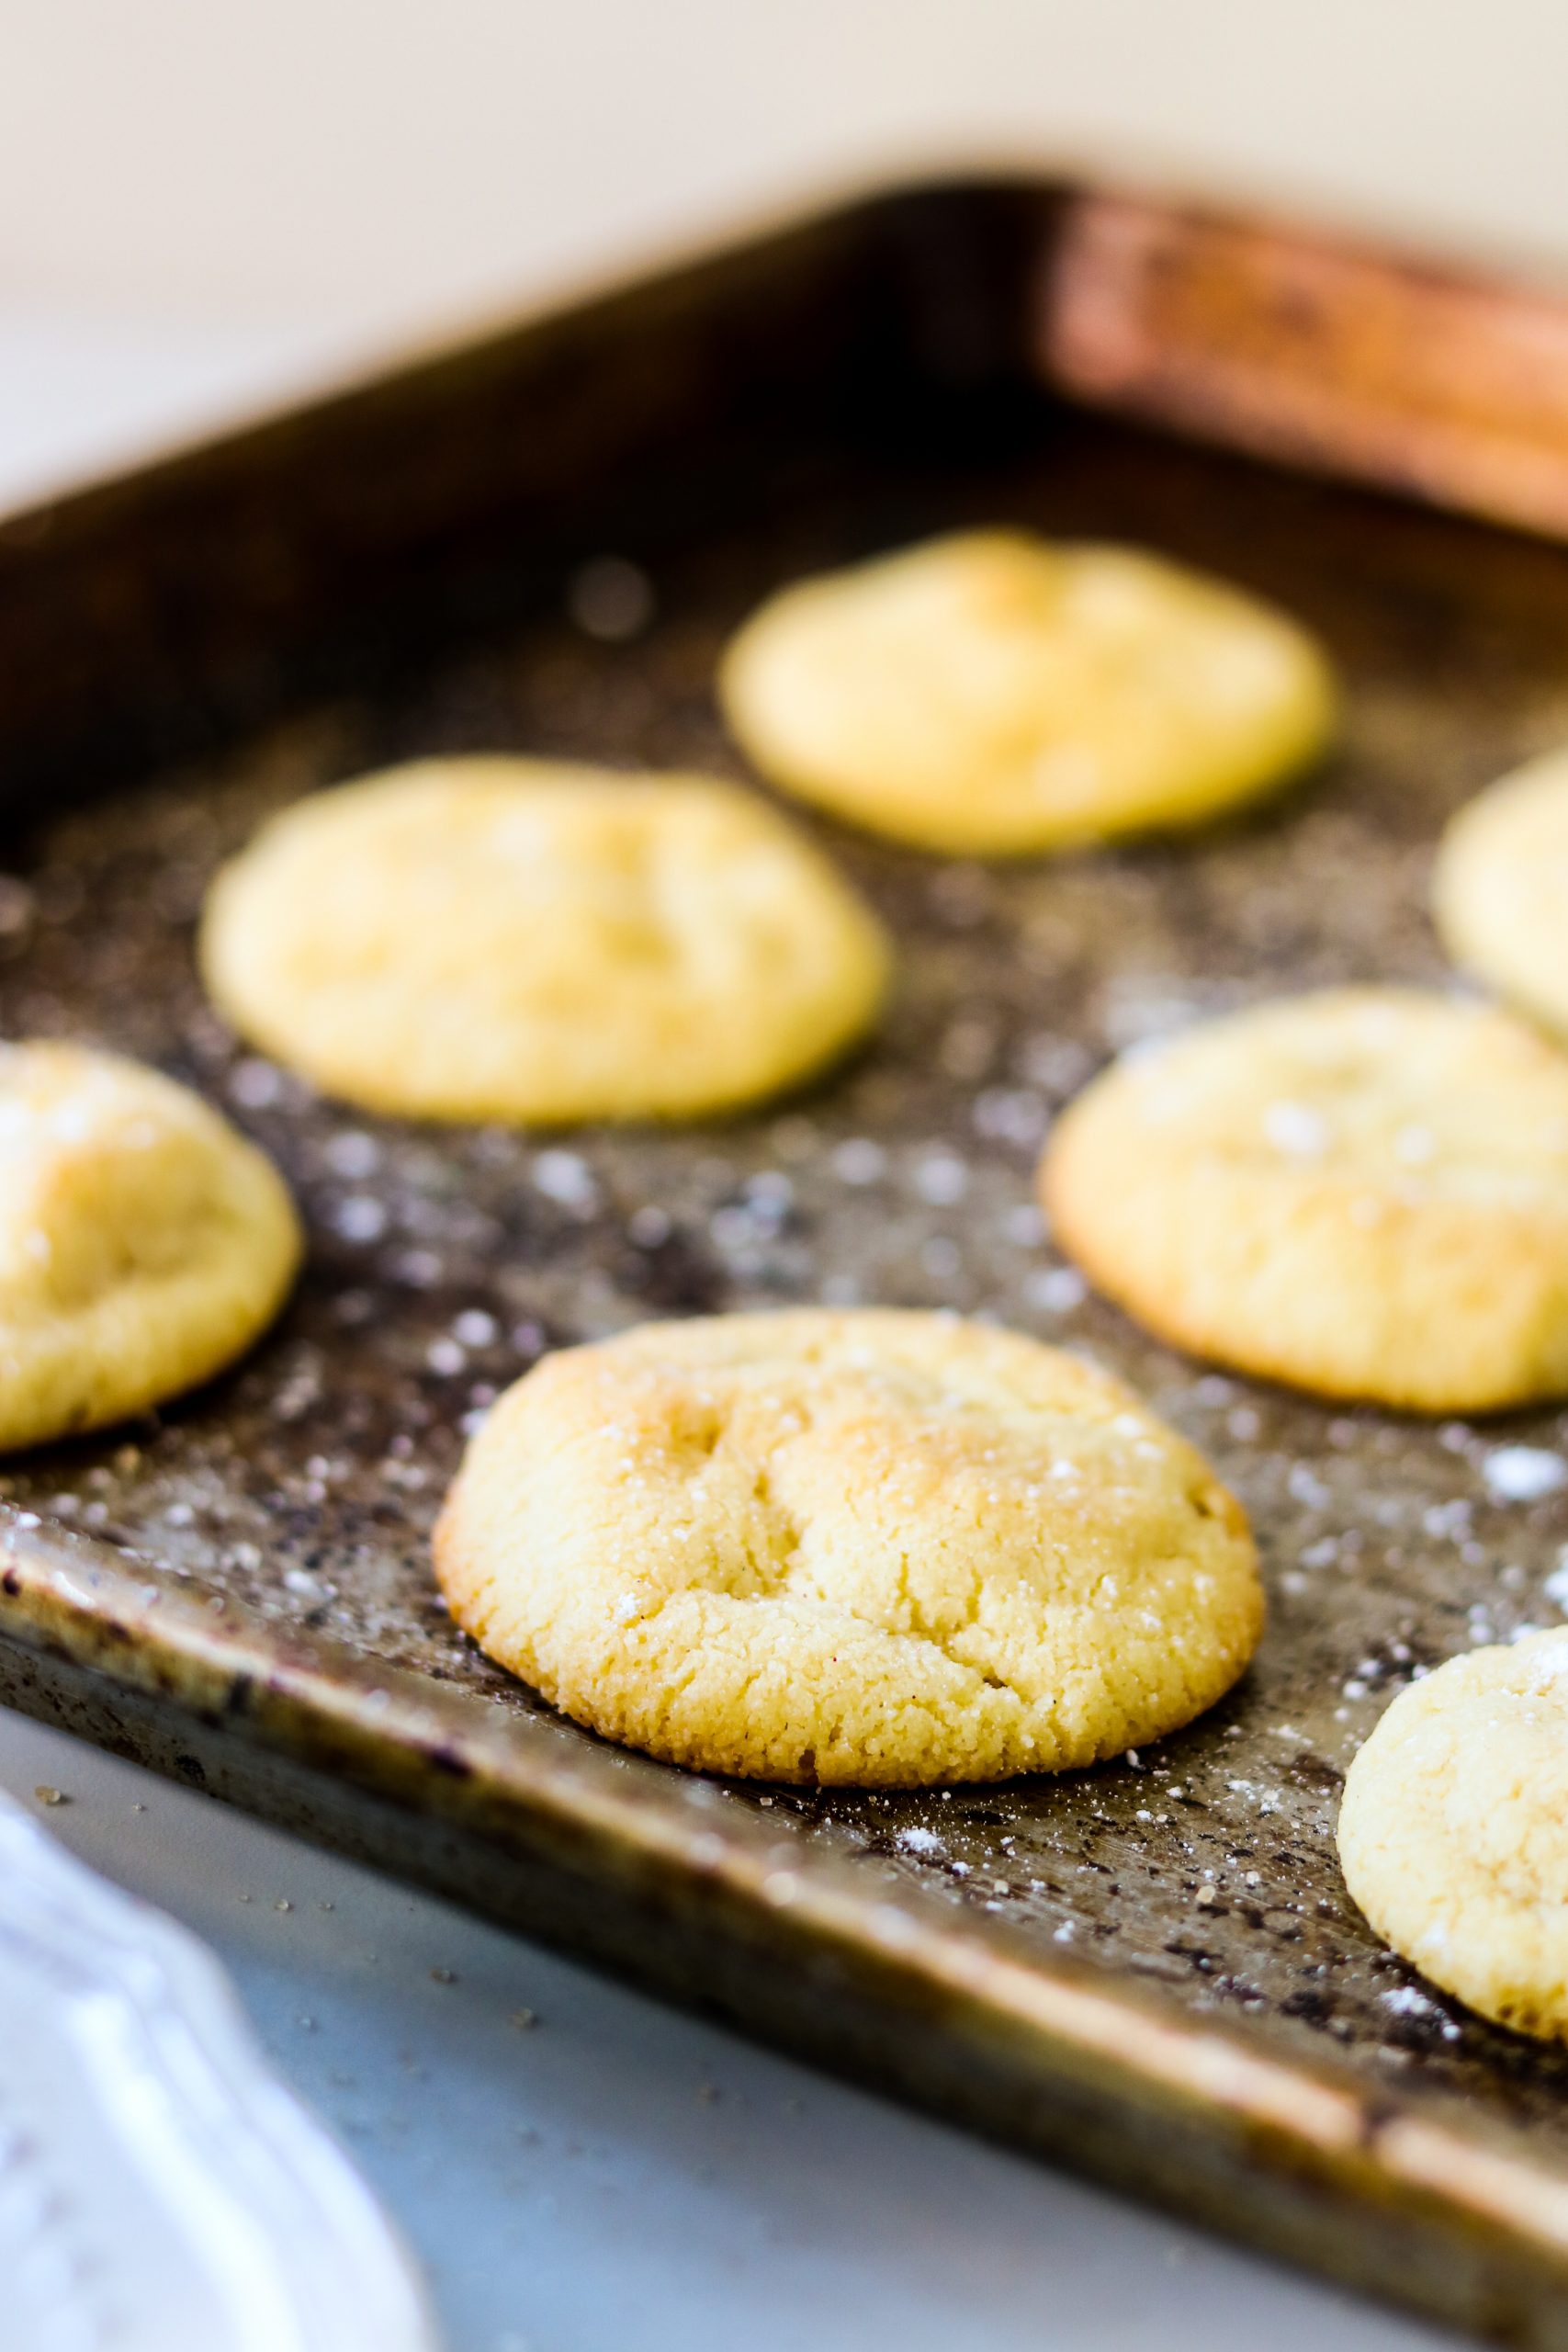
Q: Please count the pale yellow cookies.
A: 7